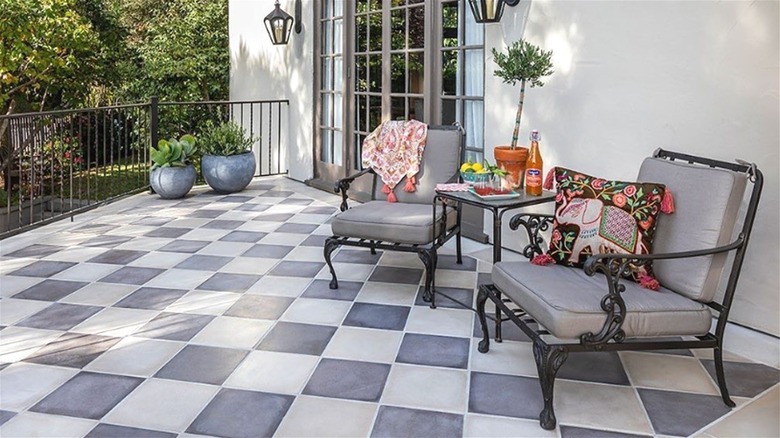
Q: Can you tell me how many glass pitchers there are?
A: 0